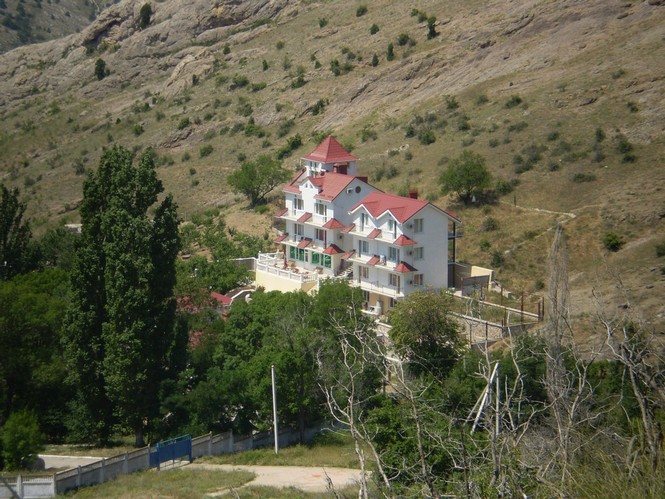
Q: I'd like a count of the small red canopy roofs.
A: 12